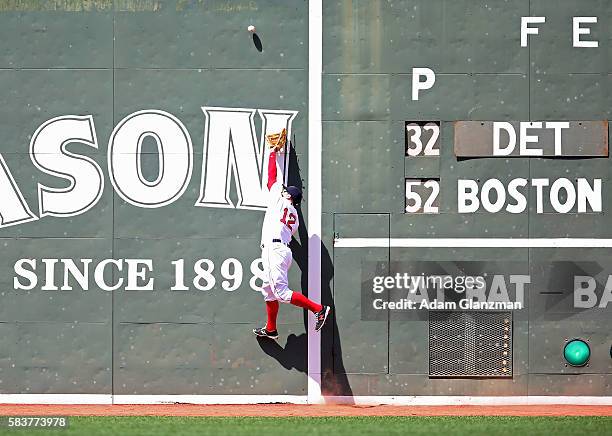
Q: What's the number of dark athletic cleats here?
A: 2